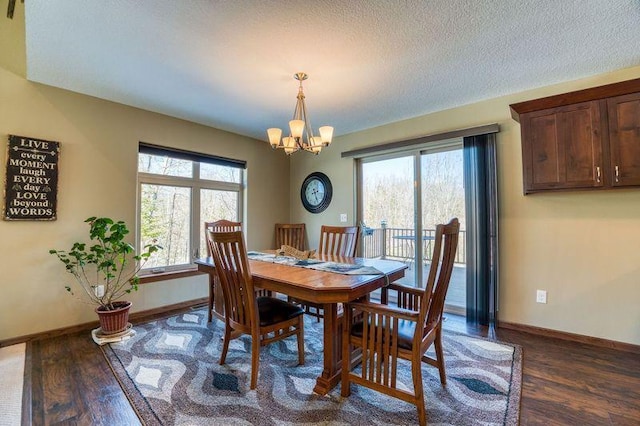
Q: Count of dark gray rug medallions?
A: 2